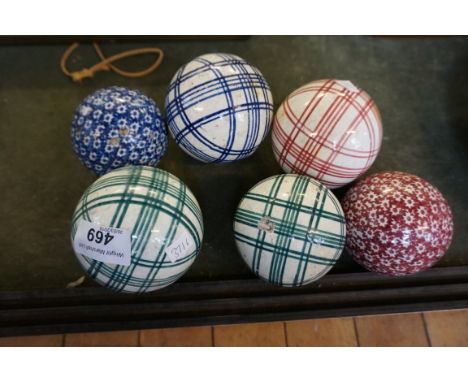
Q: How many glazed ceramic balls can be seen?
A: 6